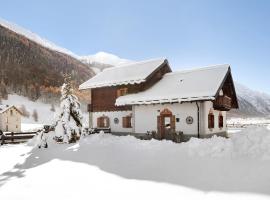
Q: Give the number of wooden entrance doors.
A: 1